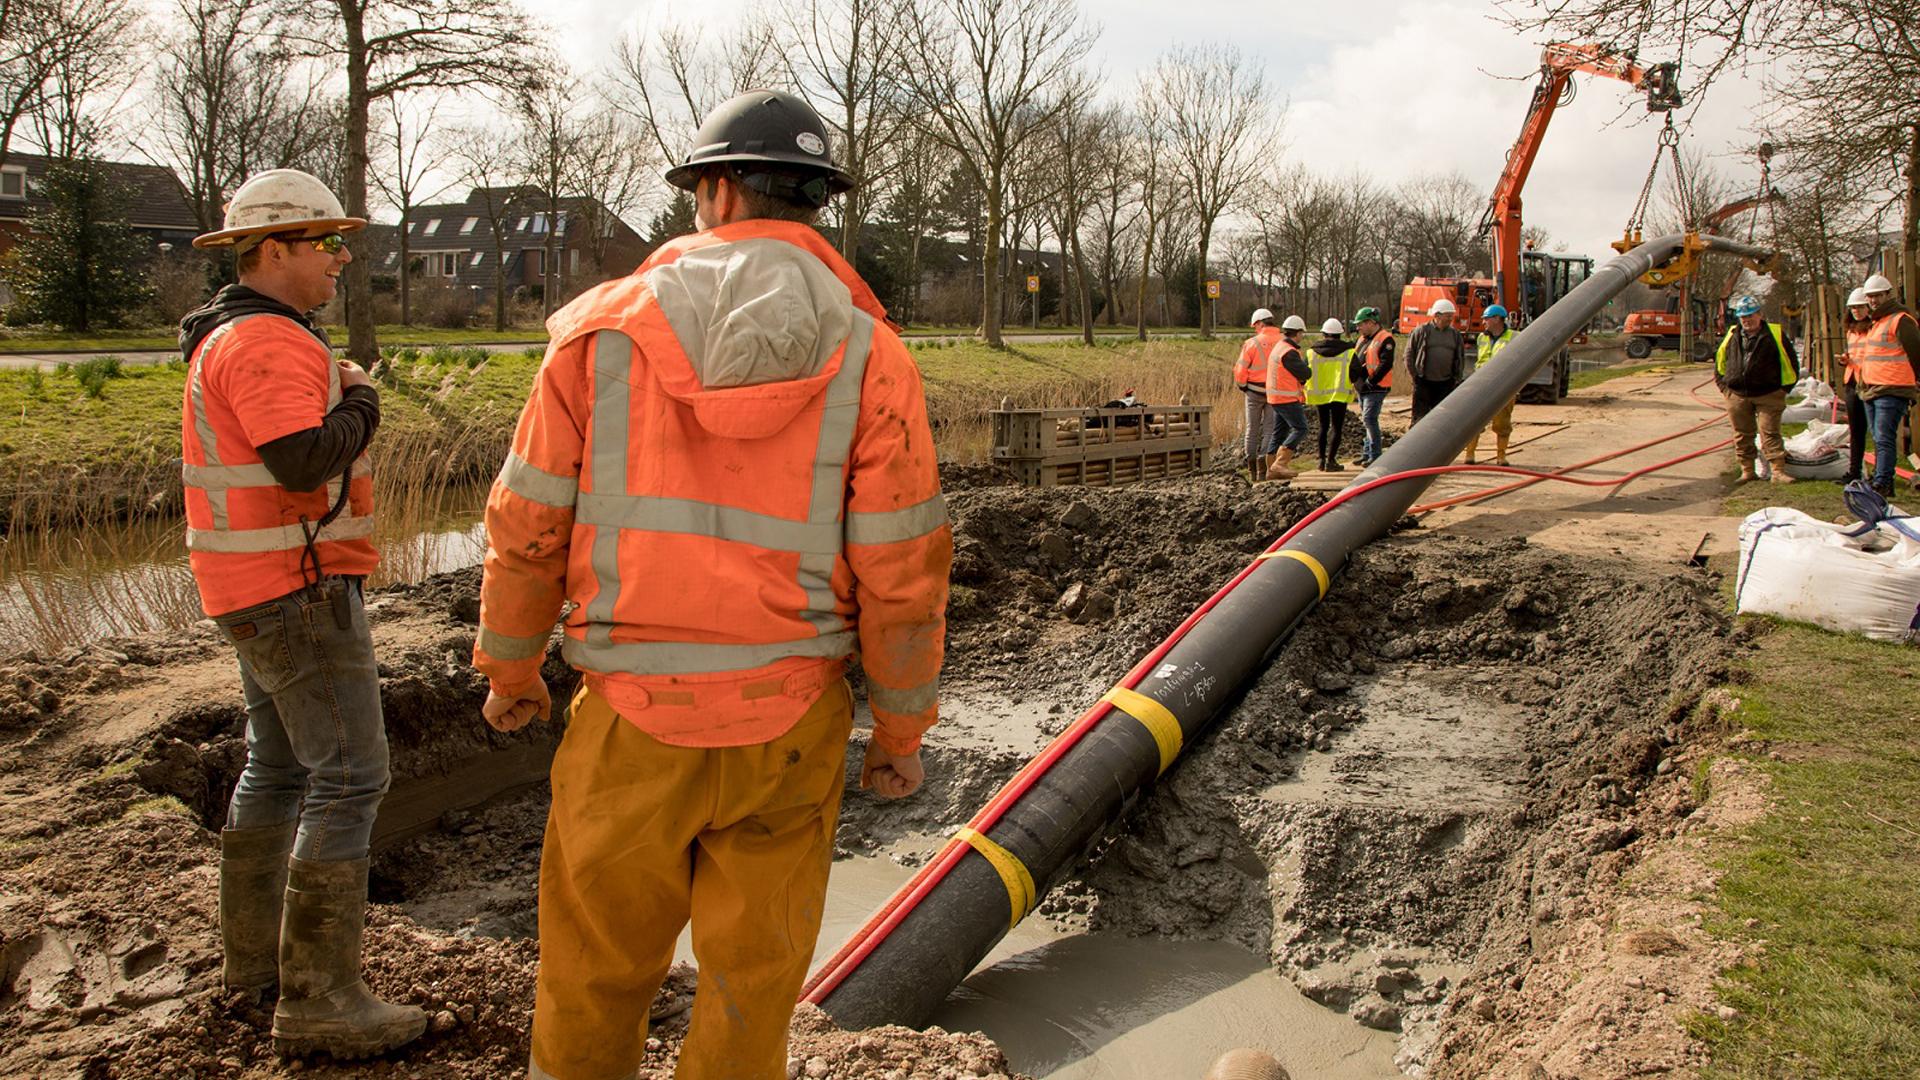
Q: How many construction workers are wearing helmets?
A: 11